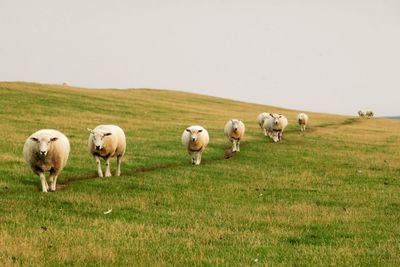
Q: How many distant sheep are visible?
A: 2